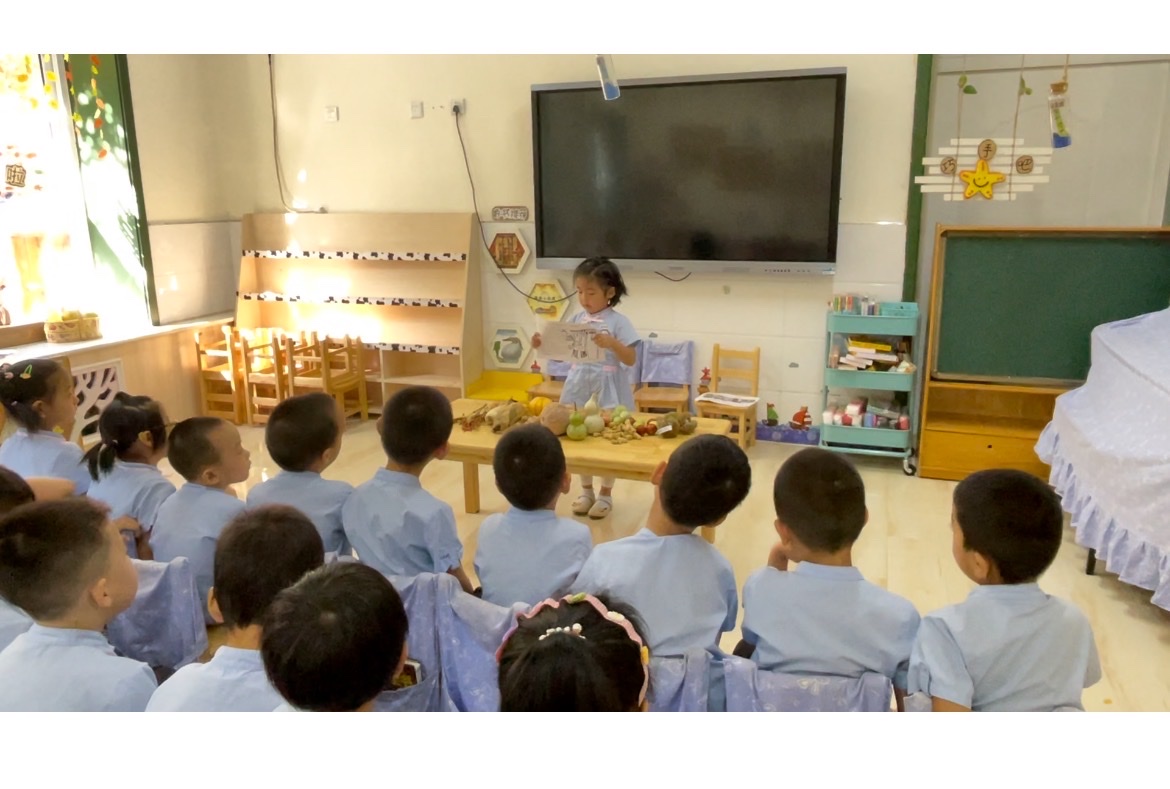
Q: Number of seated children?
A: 14